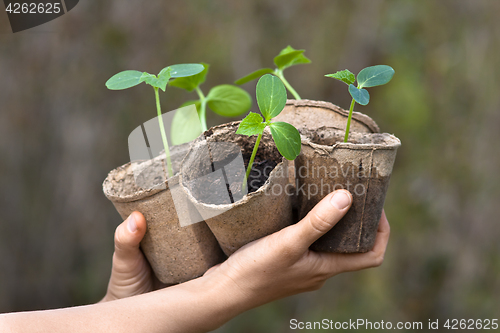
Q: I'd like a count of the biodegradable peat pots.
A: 4